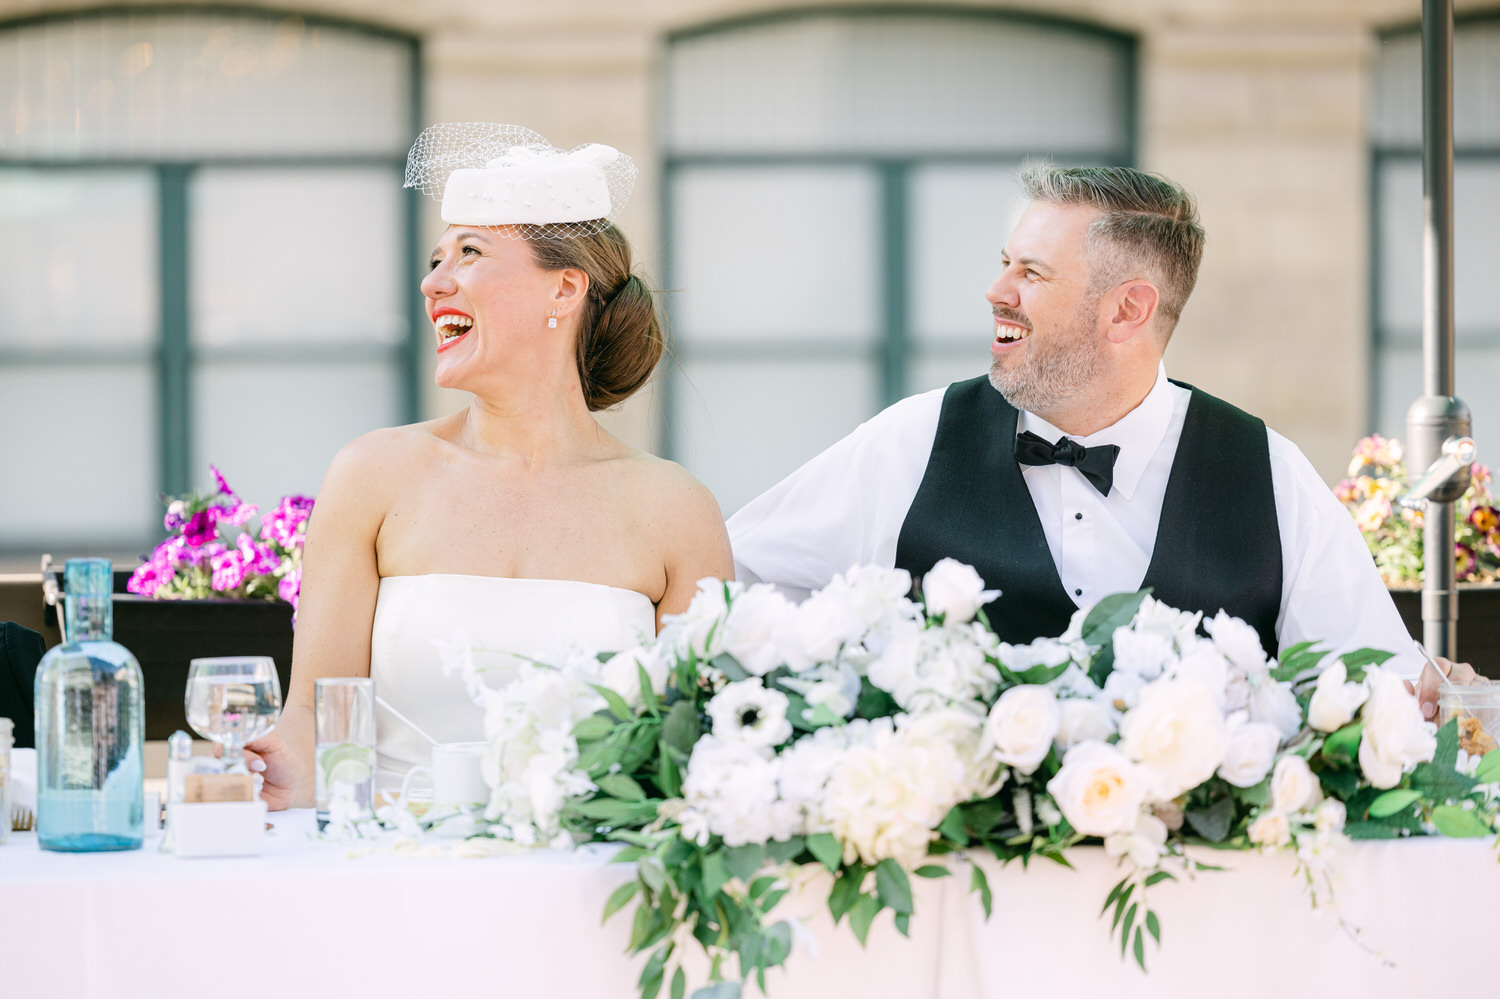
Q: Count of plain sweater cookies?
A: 0